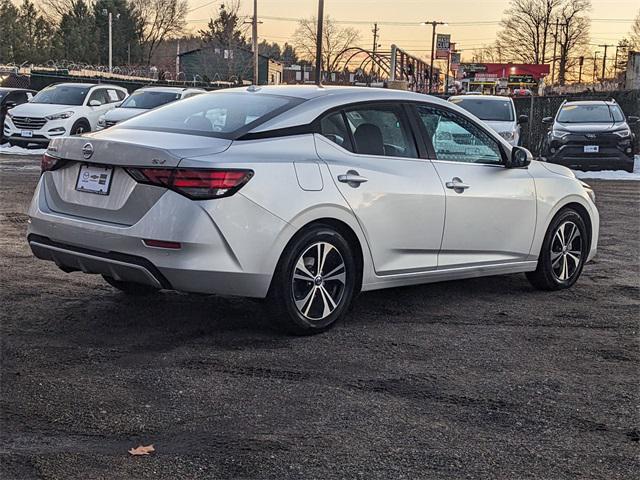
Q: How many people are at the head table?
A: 0